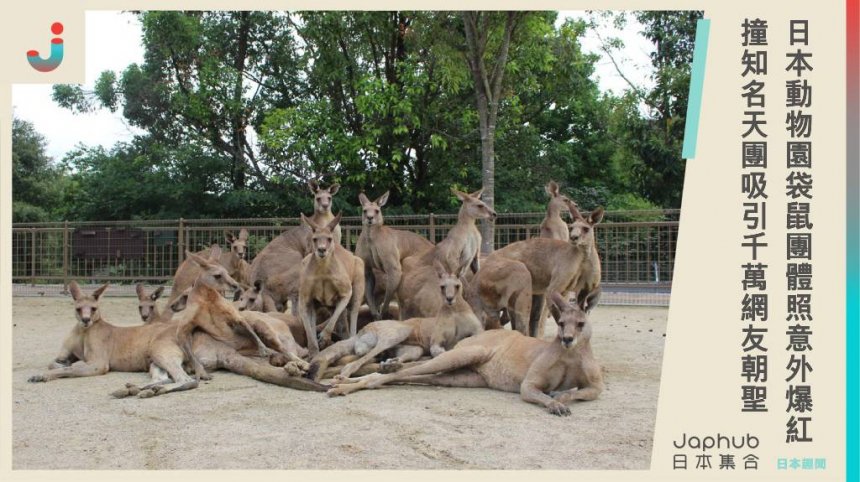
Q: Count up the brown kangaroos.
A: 13